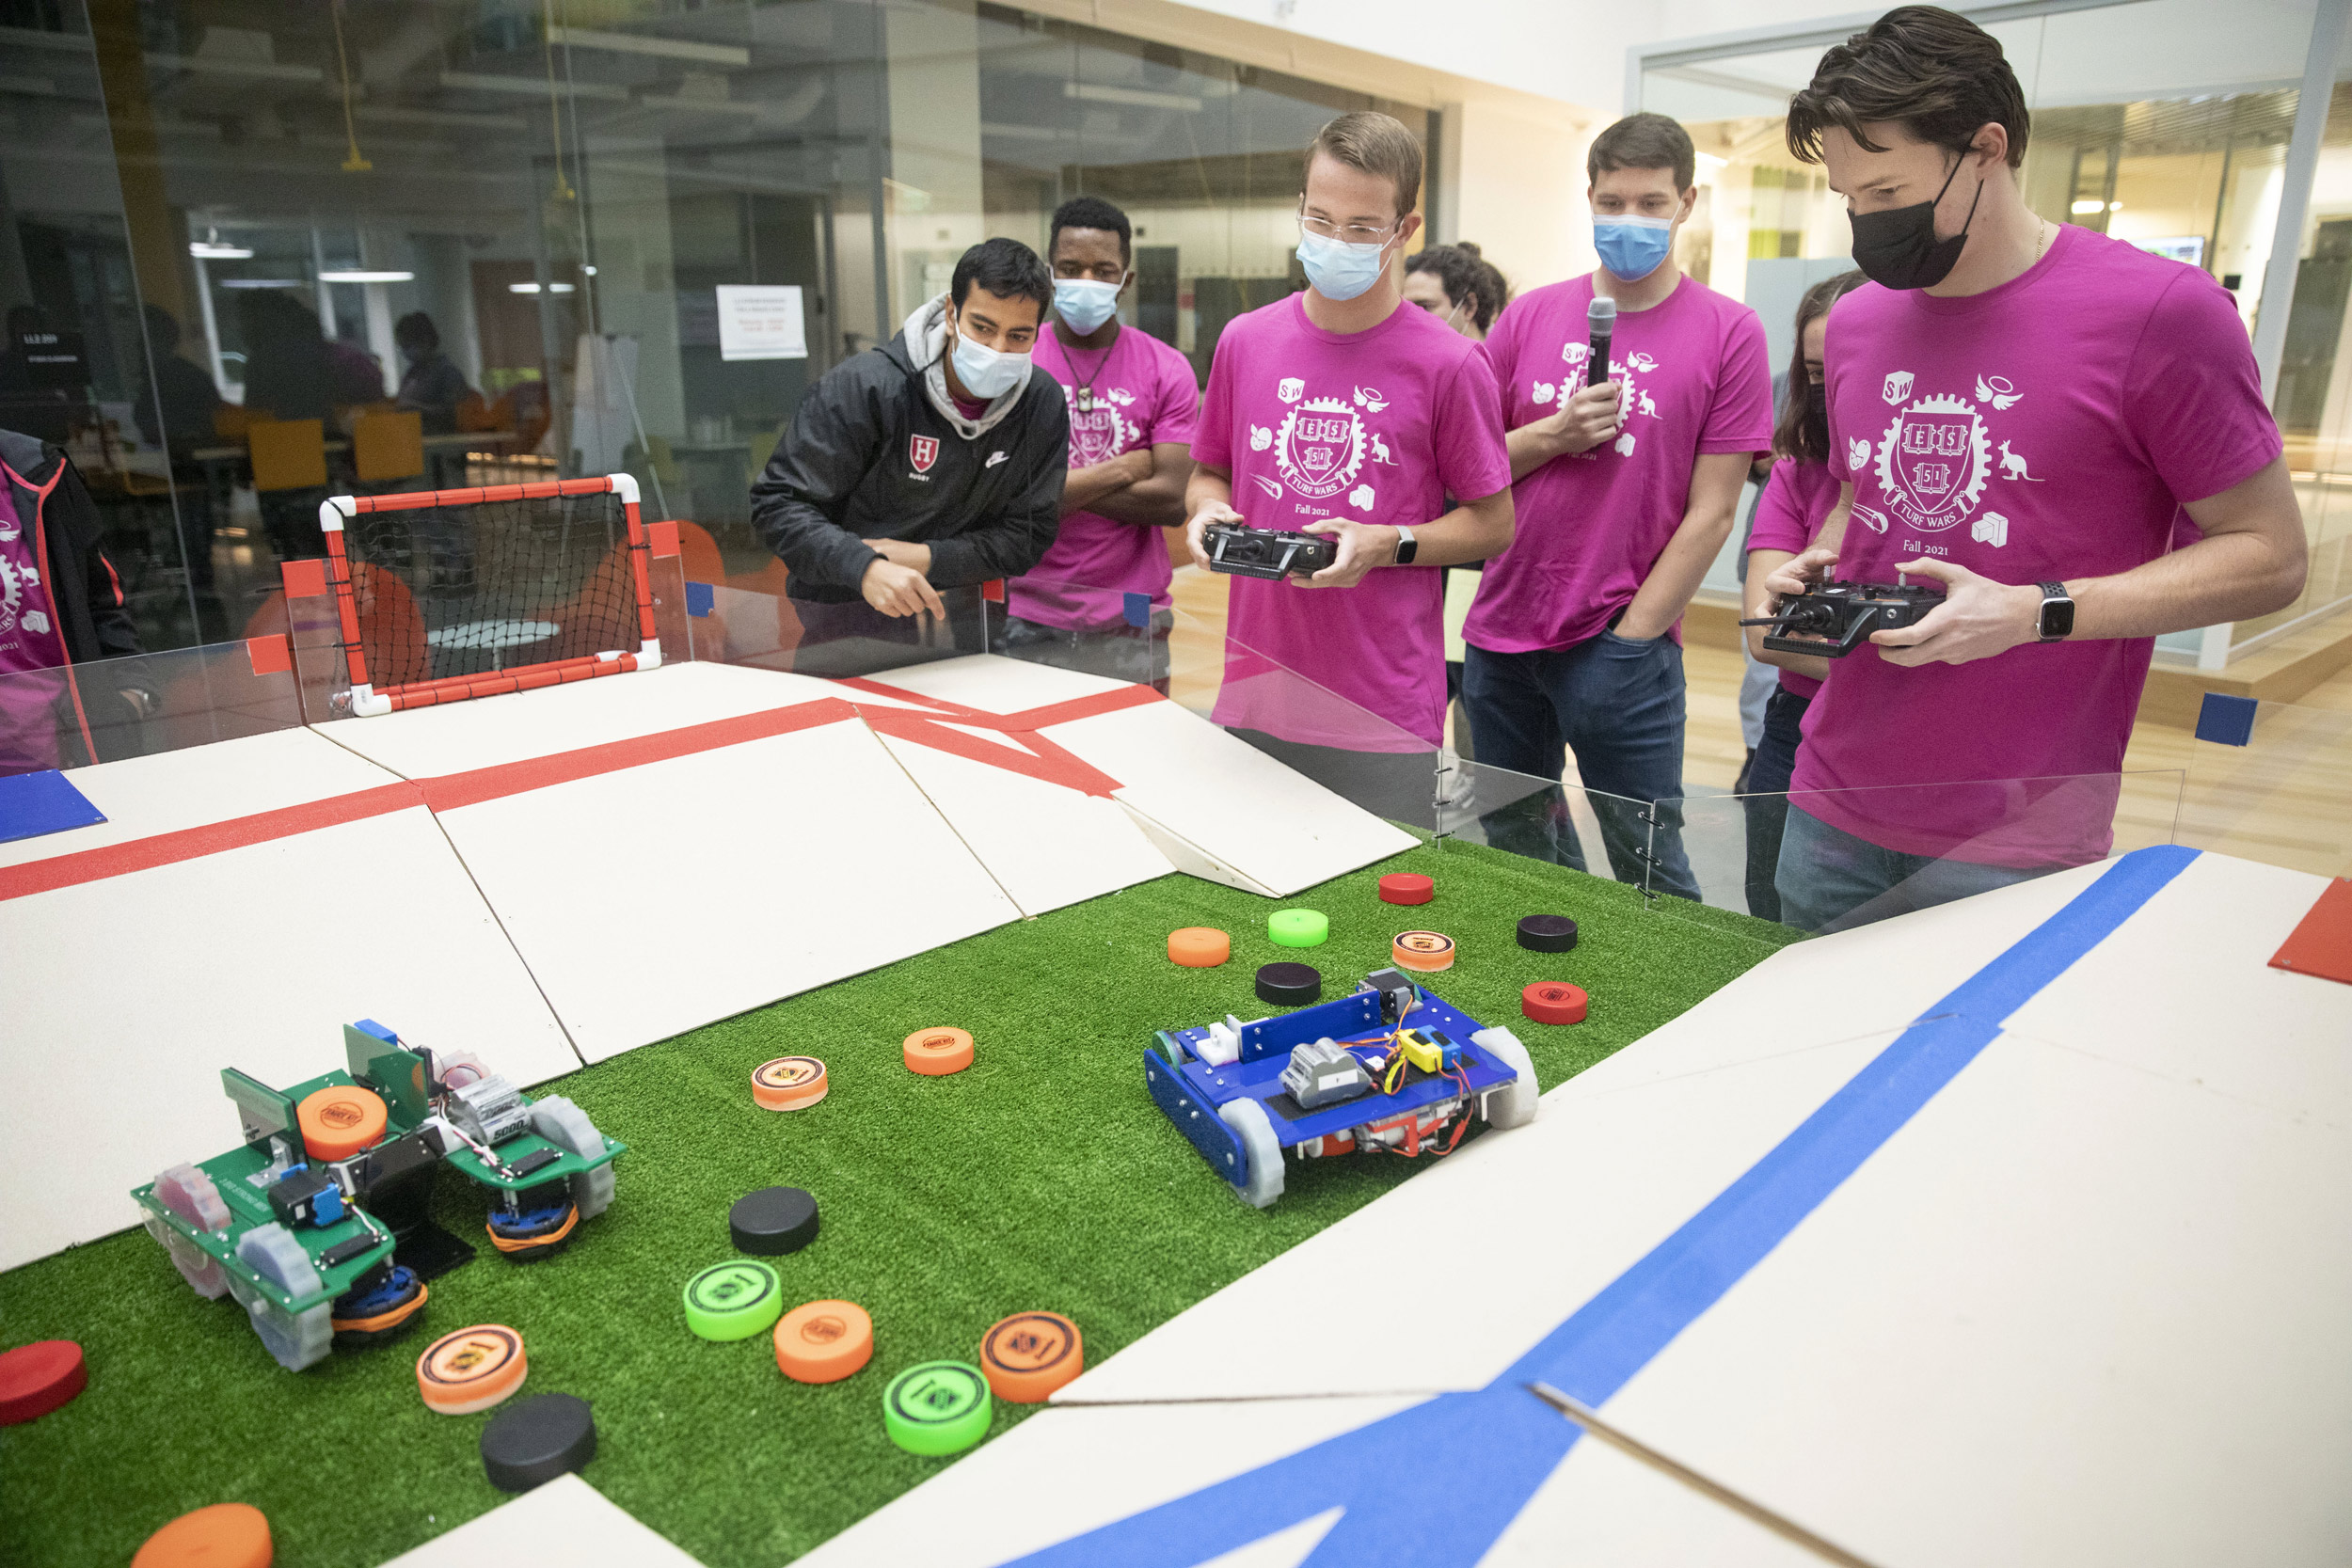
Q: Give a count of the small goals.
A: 1